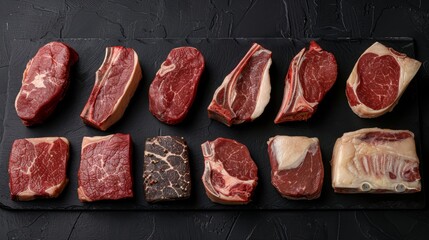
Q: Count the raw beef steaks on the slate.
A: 12